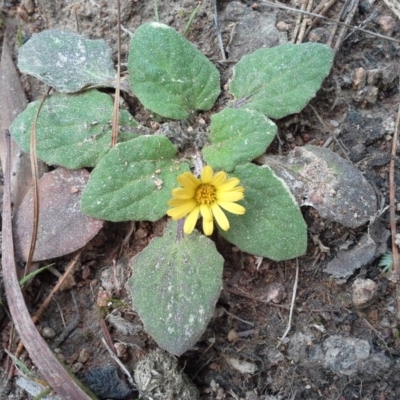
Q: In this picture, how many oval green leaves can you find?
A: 8